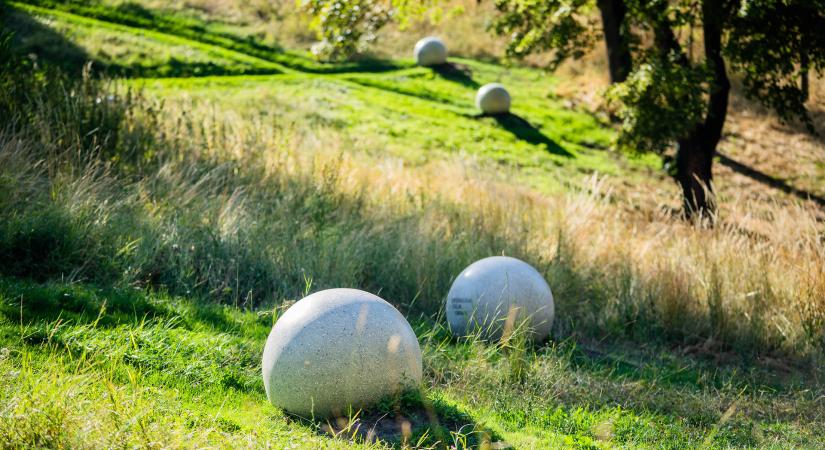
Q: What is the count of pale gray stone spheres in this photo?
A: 4